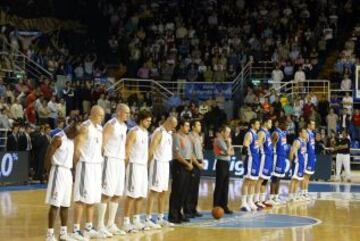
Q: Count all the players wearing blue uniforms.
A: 5